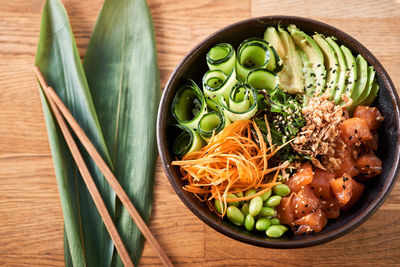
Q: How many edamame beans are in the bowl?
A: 15